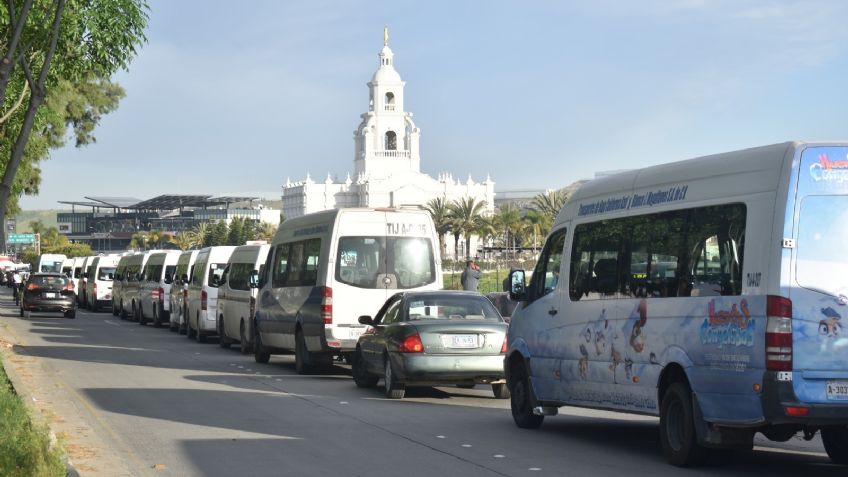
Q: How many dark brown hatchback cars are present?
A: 1